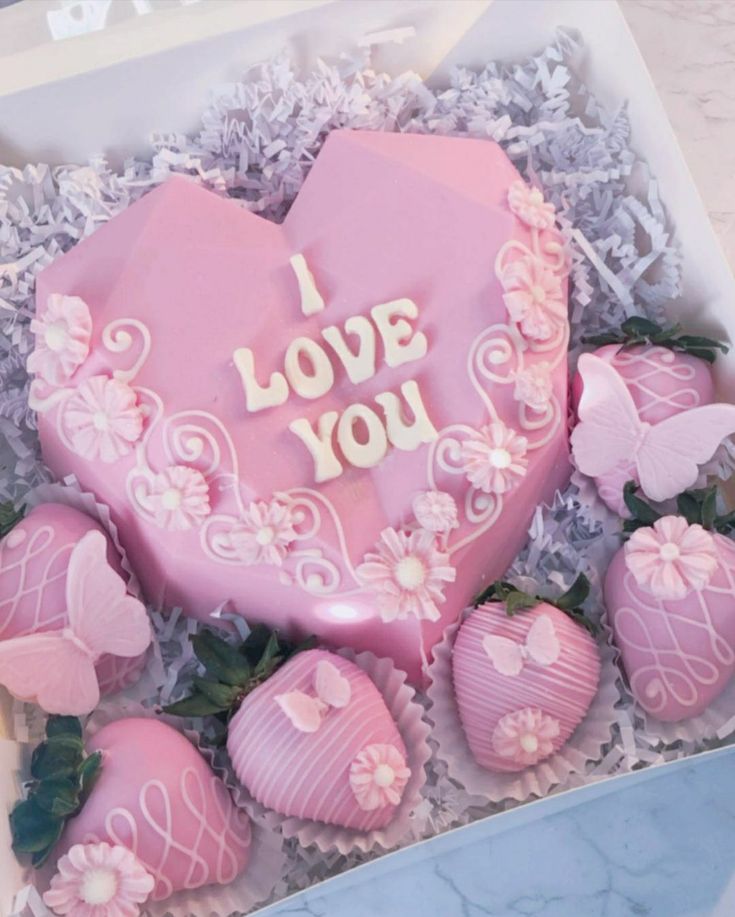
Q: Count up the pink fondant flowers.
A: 14